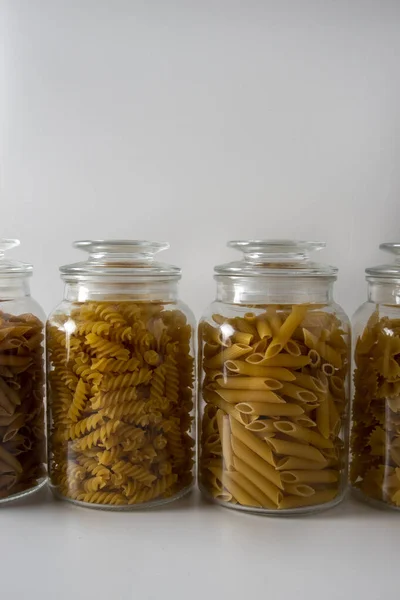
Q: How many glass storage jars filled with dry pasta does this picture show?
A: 4